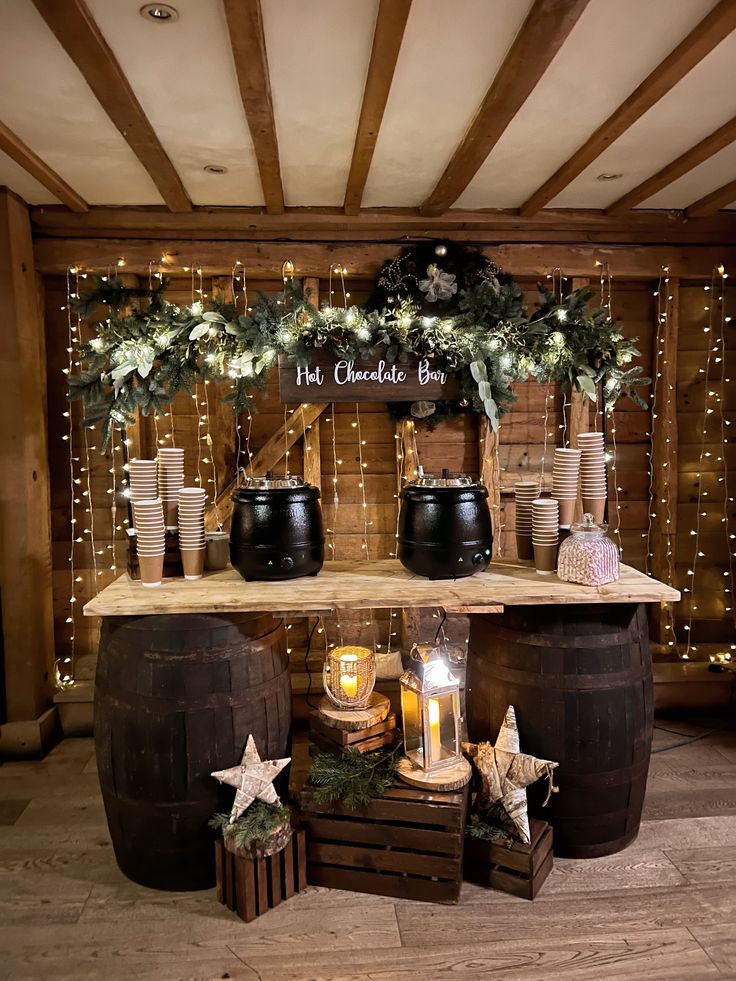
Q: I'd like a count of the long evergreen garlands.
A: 1